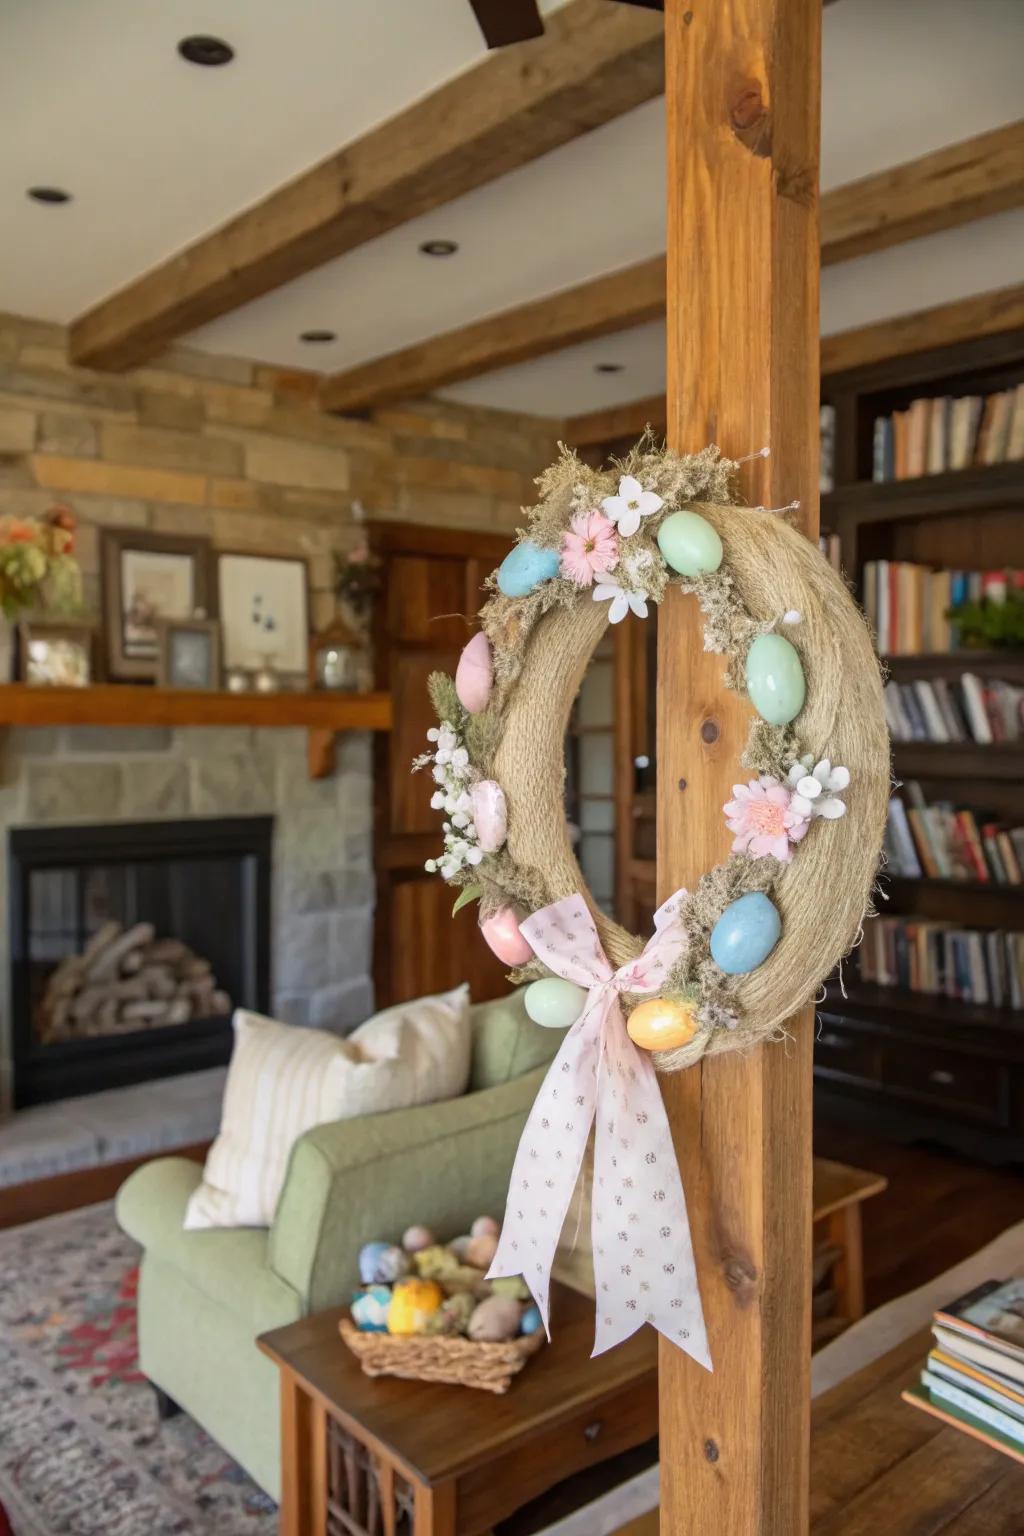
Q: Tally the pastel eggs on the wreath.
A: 9